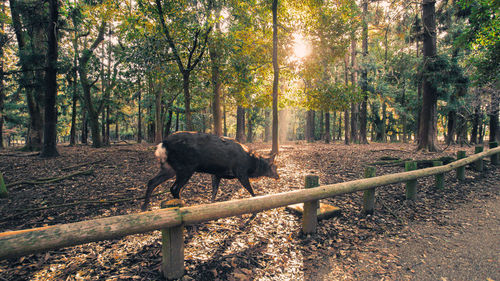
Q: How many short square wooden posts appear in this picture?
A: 8